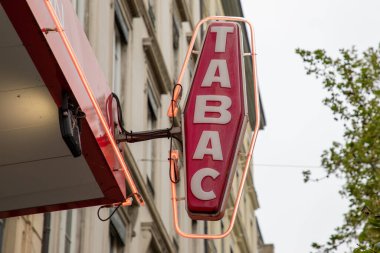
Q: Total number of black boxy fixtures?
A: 1